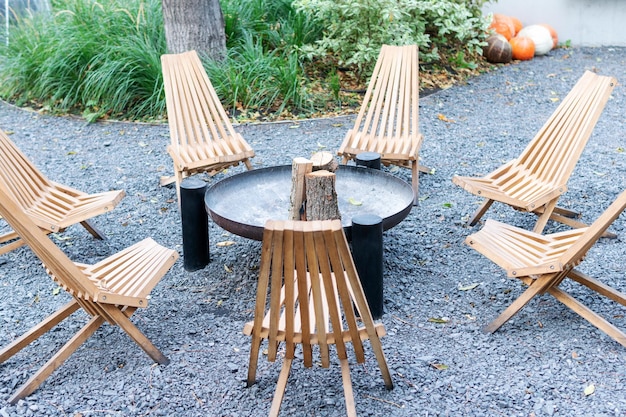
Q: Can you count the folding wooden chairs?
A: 7